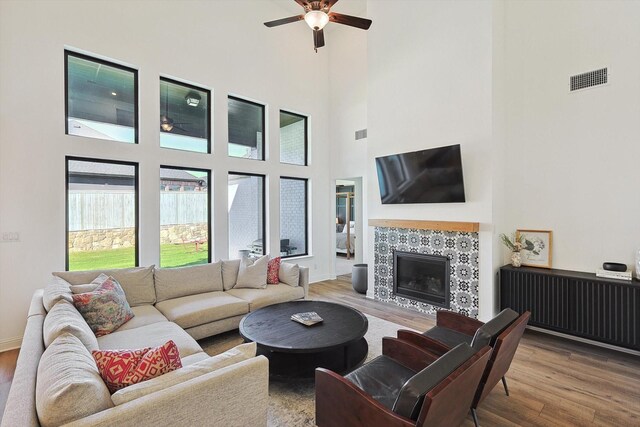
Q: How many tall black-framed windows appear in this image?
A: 8